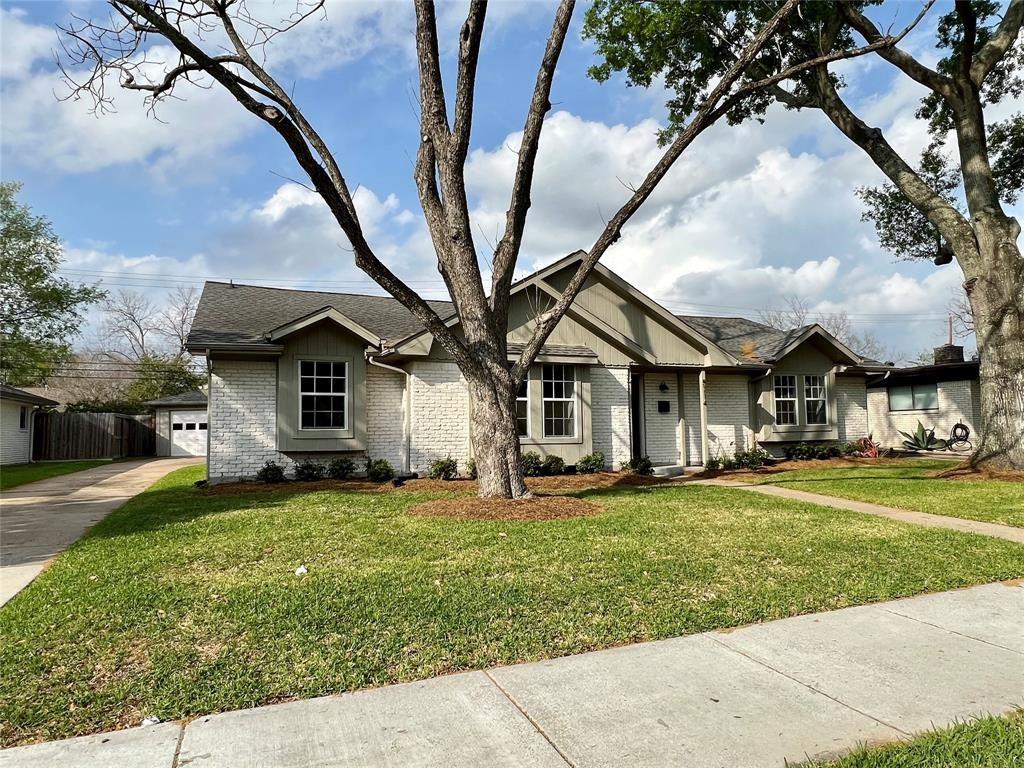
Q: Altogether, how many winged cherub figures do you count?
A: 0